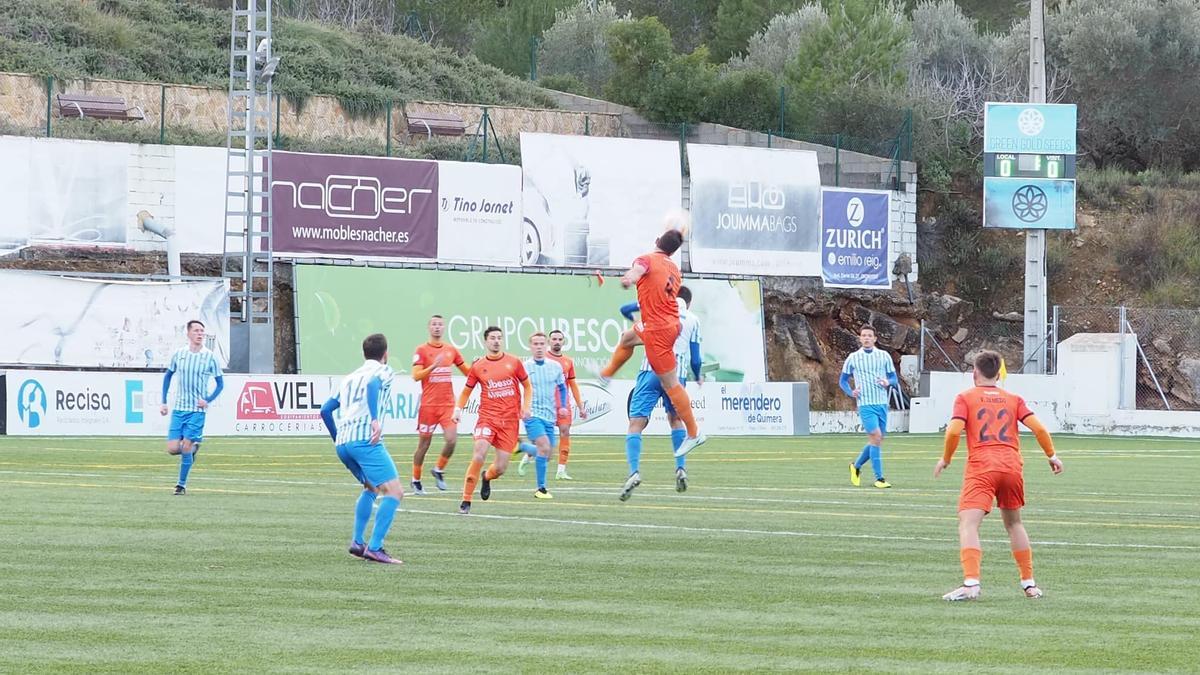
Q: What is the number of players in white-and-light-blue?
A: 5